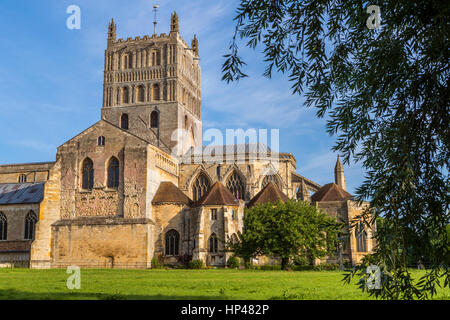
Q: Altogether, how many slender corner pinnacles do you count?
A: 3